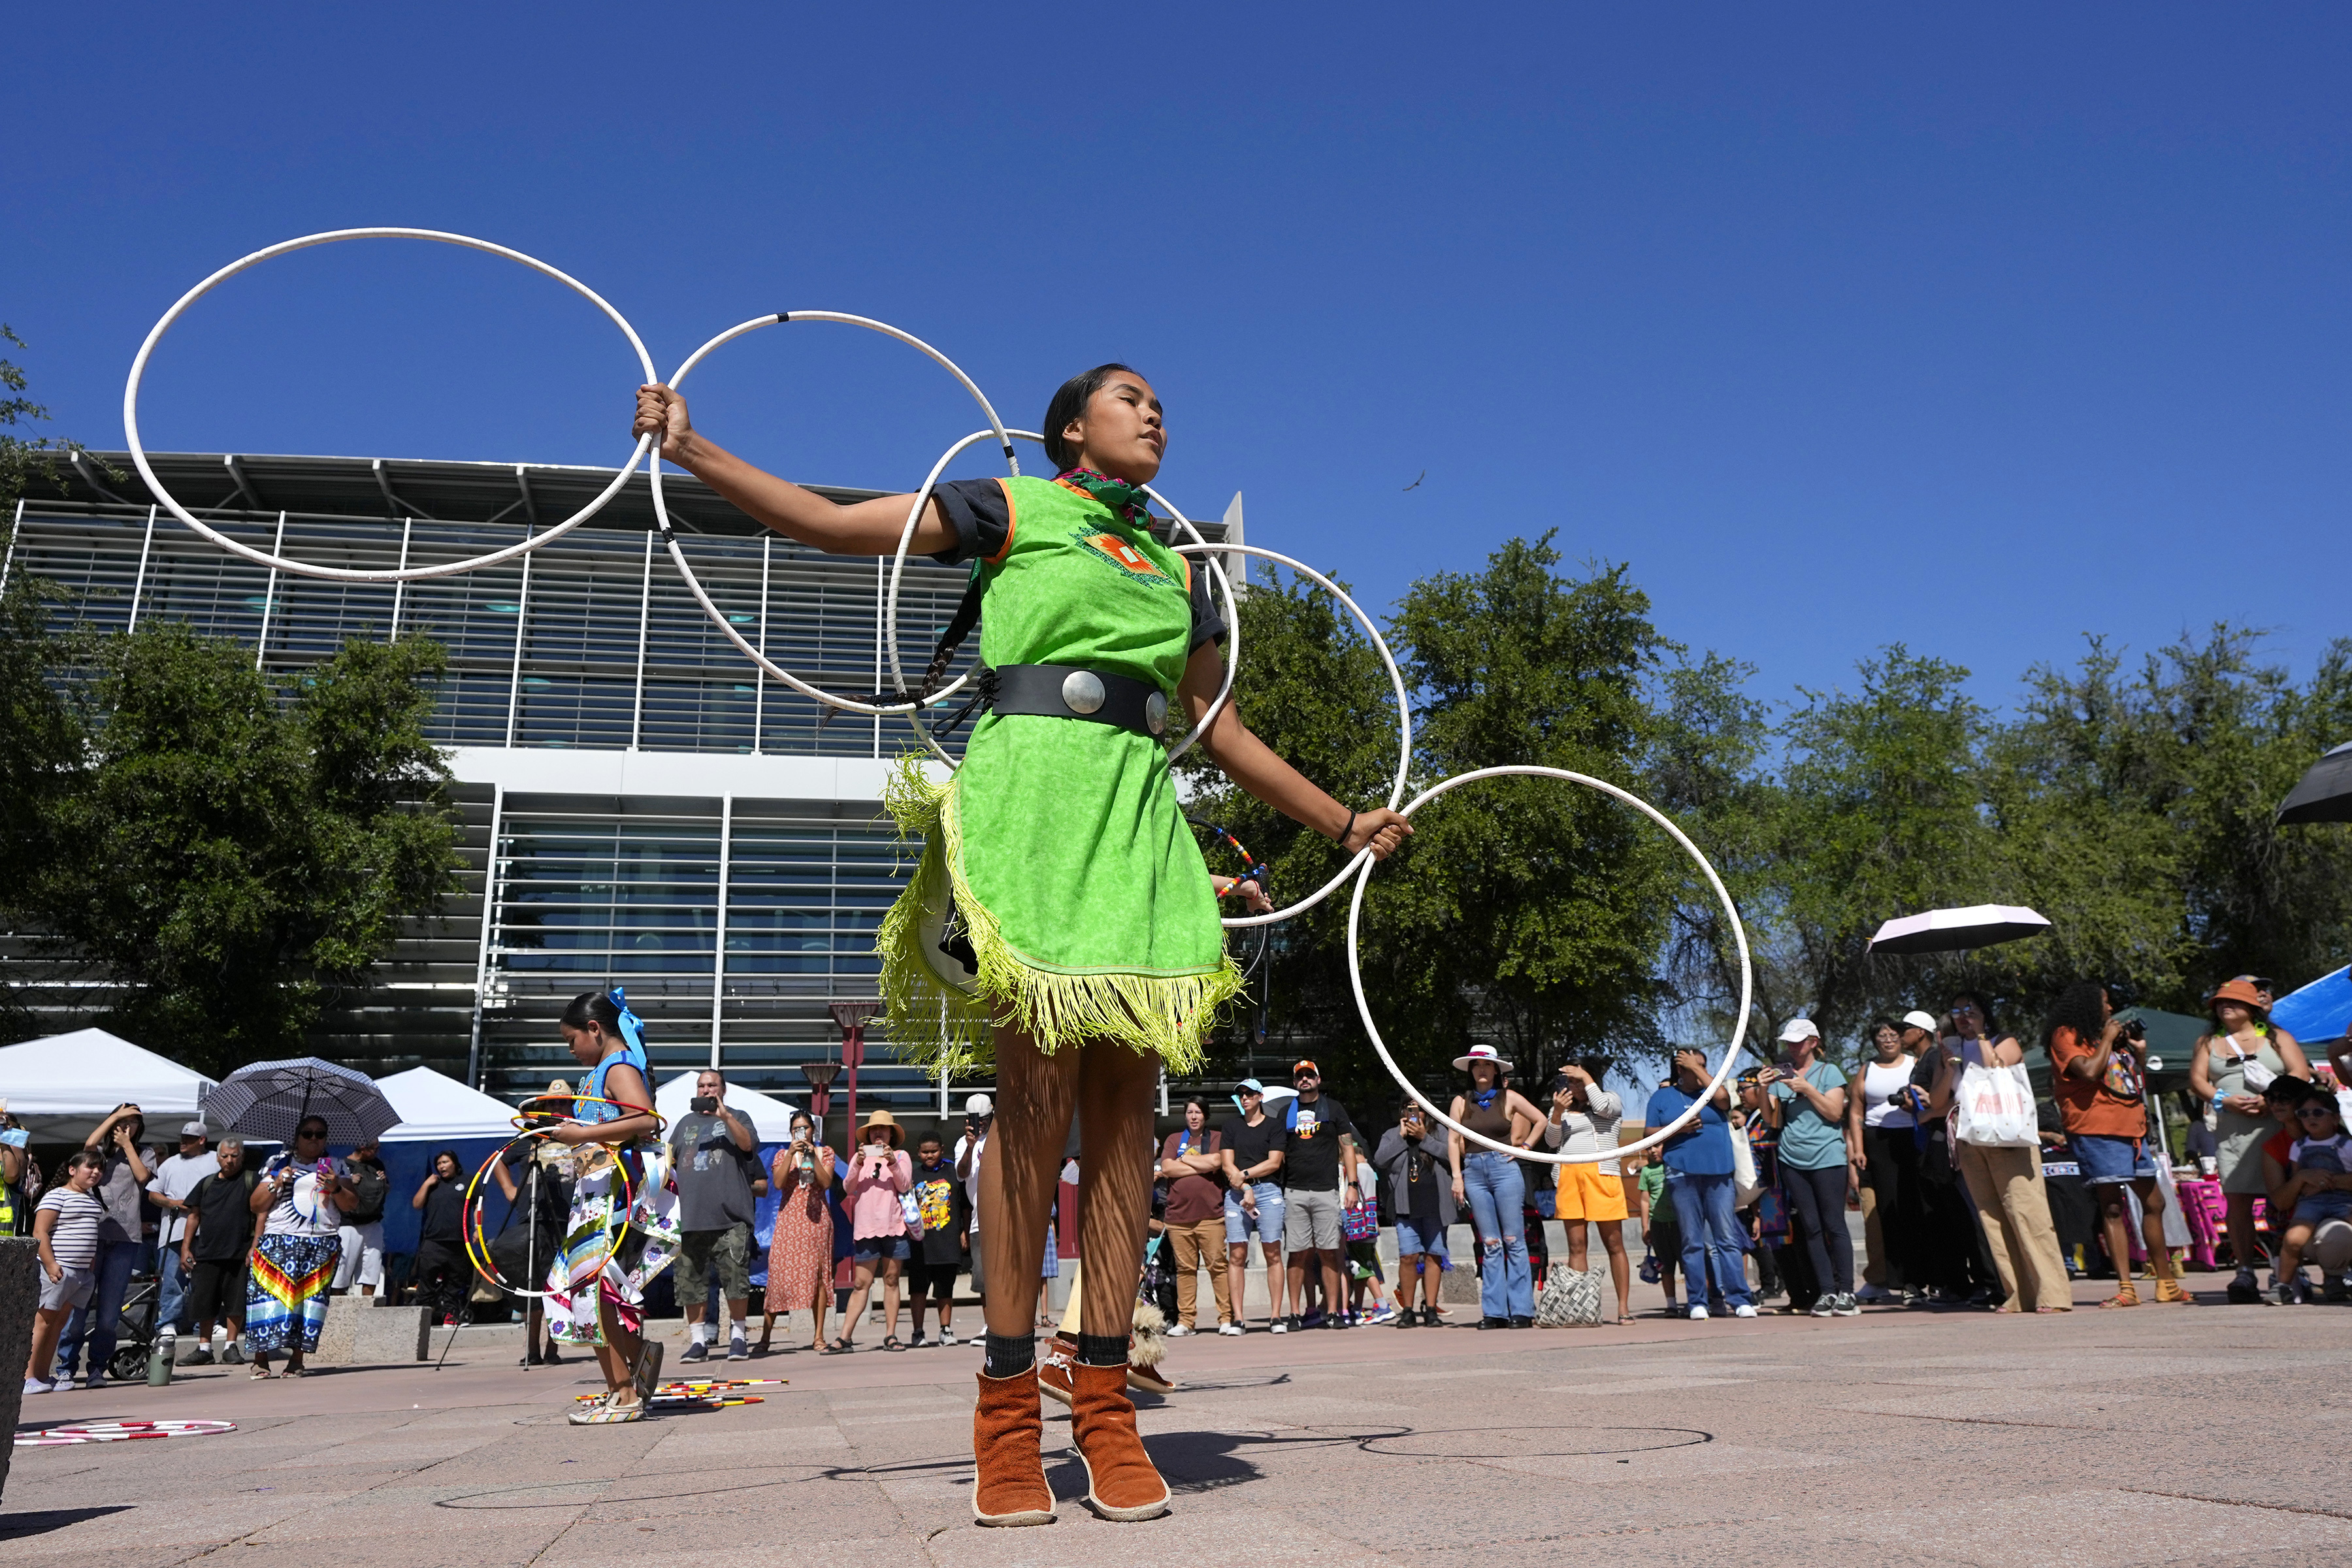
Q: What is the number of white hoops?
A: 5